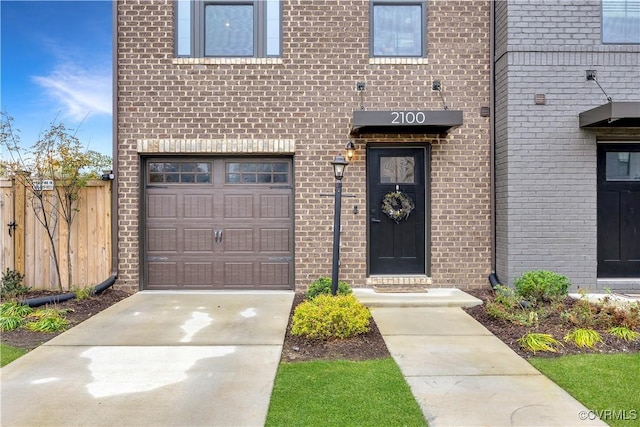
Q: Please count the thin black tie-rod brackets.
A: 3